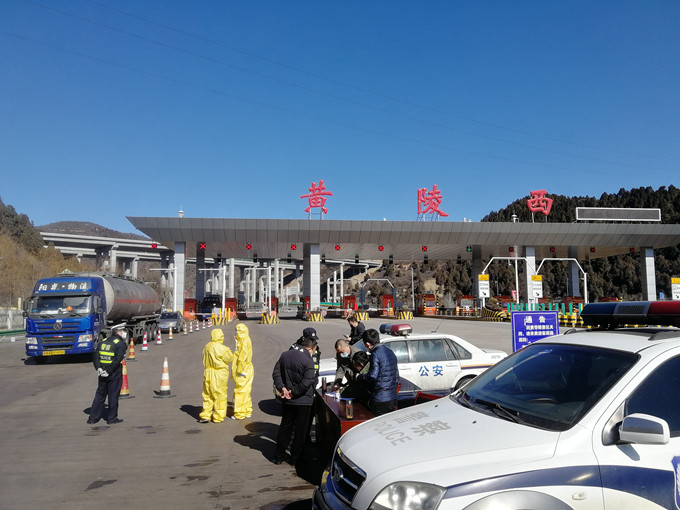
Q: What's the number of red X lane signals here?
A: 11